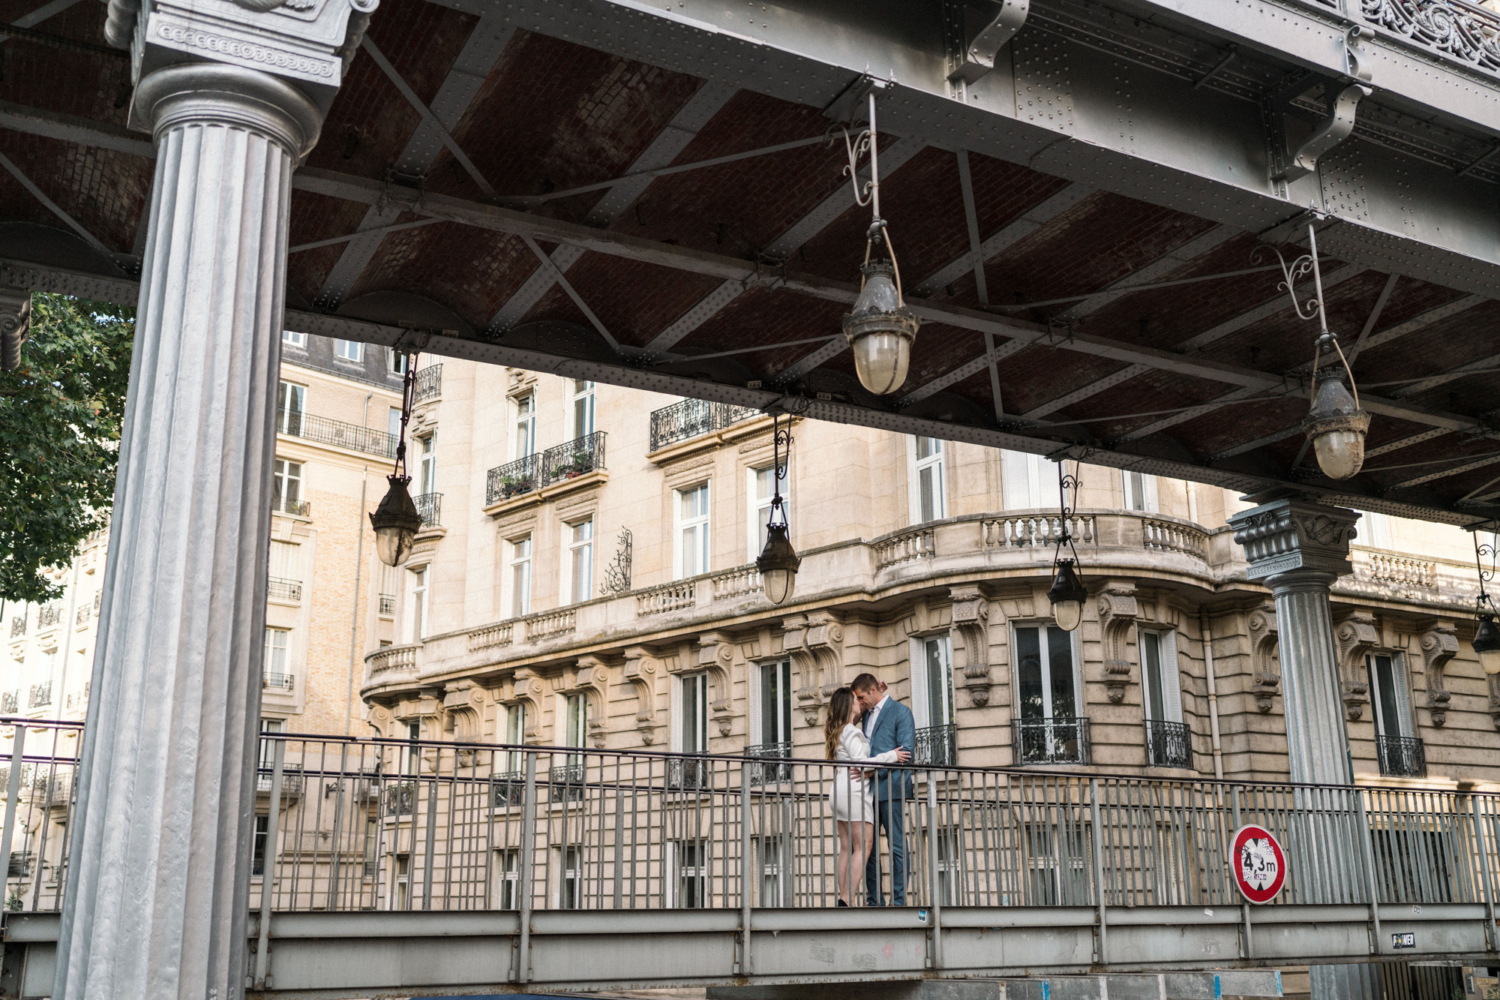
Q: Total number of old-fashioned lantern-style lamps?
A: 6